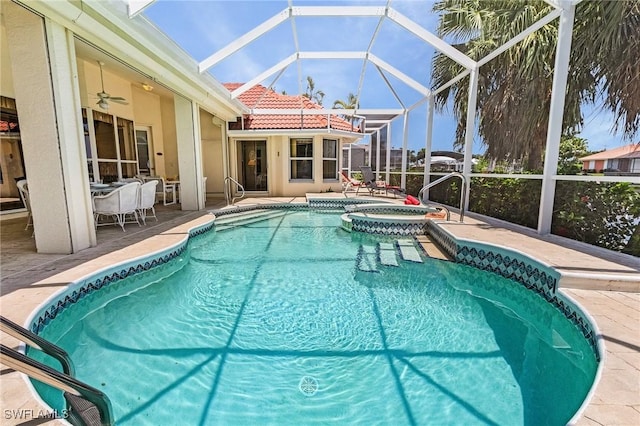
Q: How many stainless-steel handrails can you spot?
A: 4